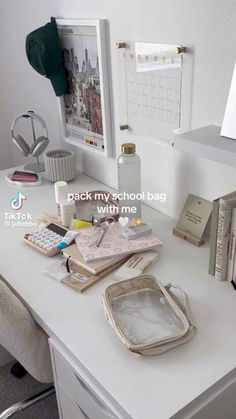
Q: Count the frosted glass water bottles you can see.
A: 1